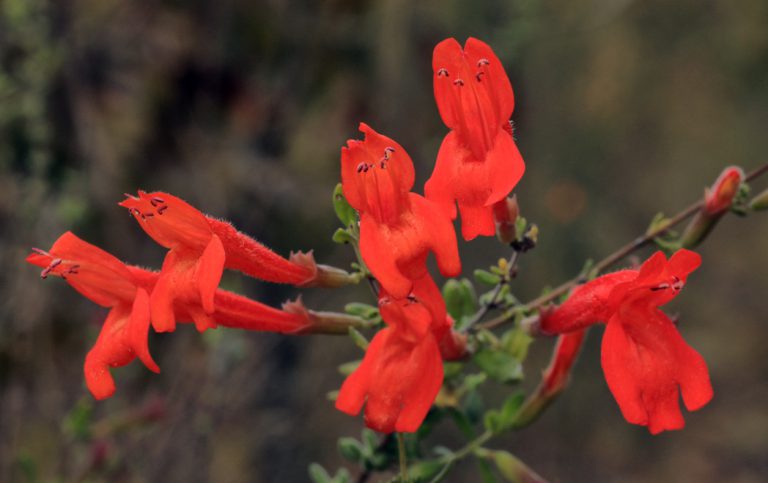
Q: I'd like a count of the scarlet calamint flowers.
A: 6